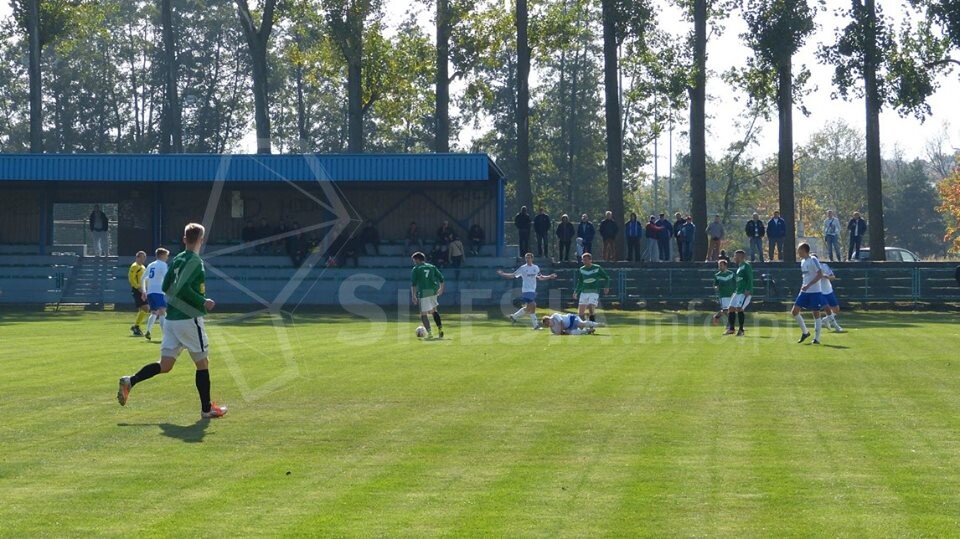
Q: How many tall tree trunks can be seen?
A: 10